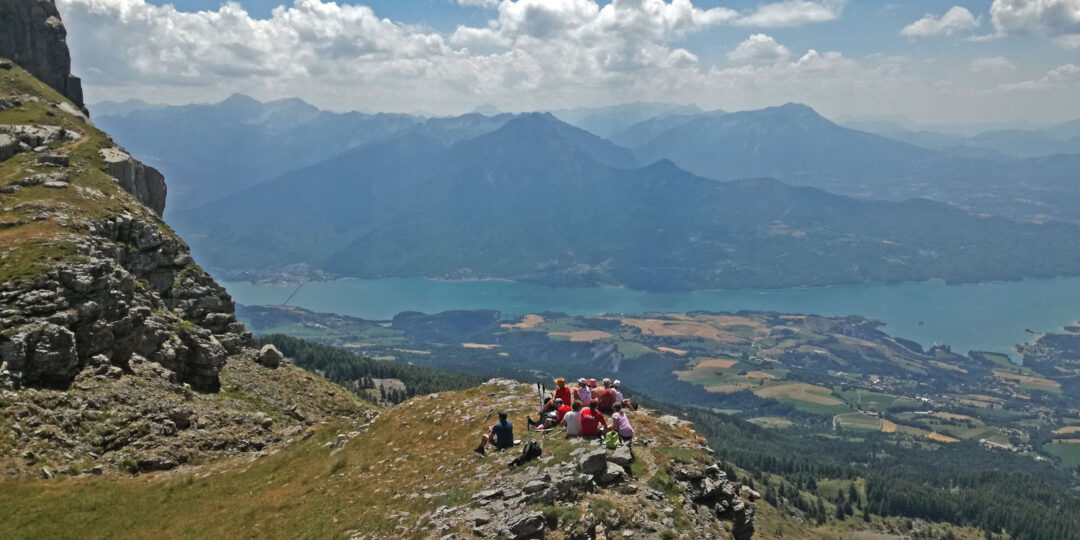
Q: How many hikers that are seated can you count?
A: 10